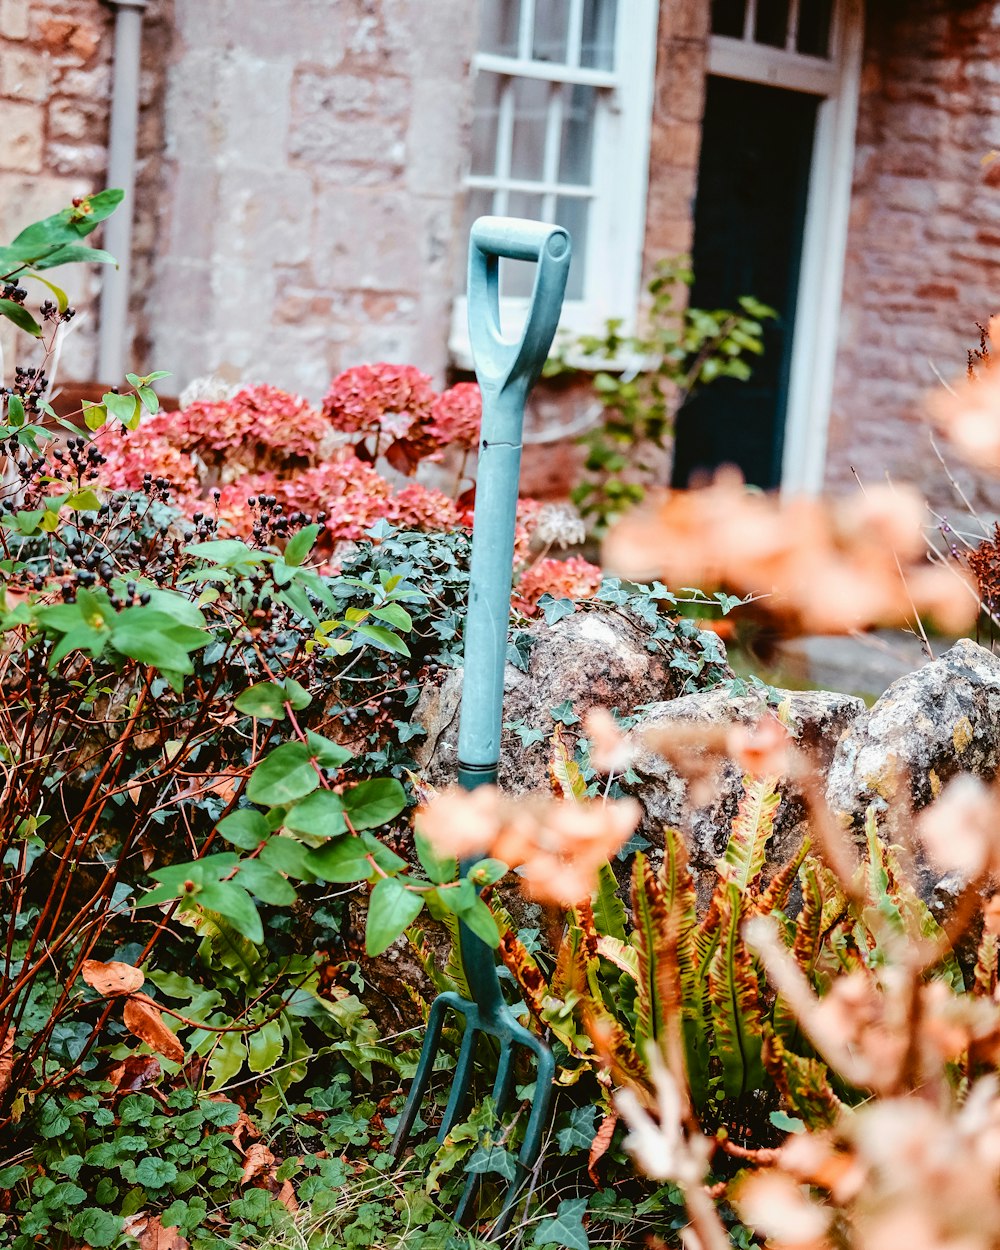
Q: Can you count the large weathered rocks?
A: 3